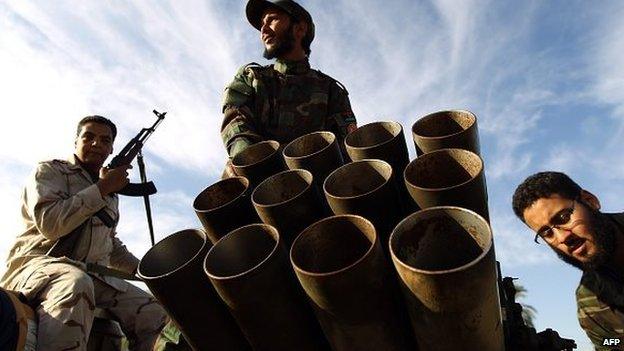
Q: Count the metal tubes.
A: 12